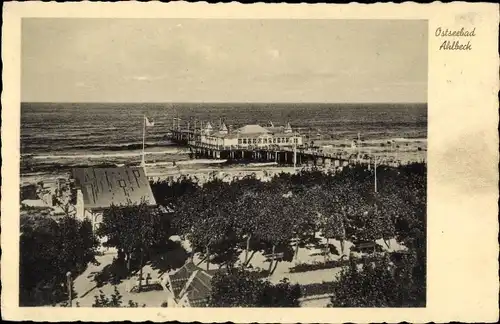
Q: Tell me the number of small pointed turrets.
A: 4